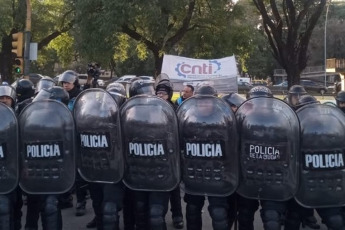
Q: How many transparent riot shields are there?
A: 7